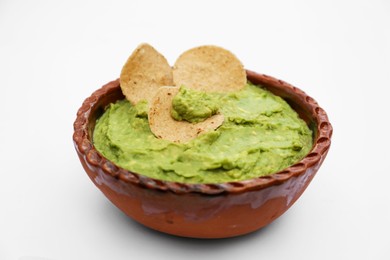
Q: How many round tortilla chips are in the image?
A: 3